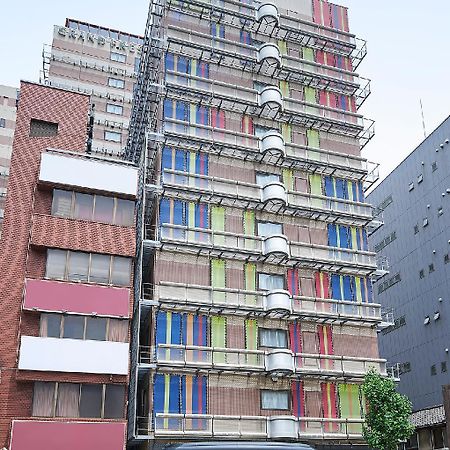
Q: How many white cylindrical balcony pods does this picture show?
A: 9